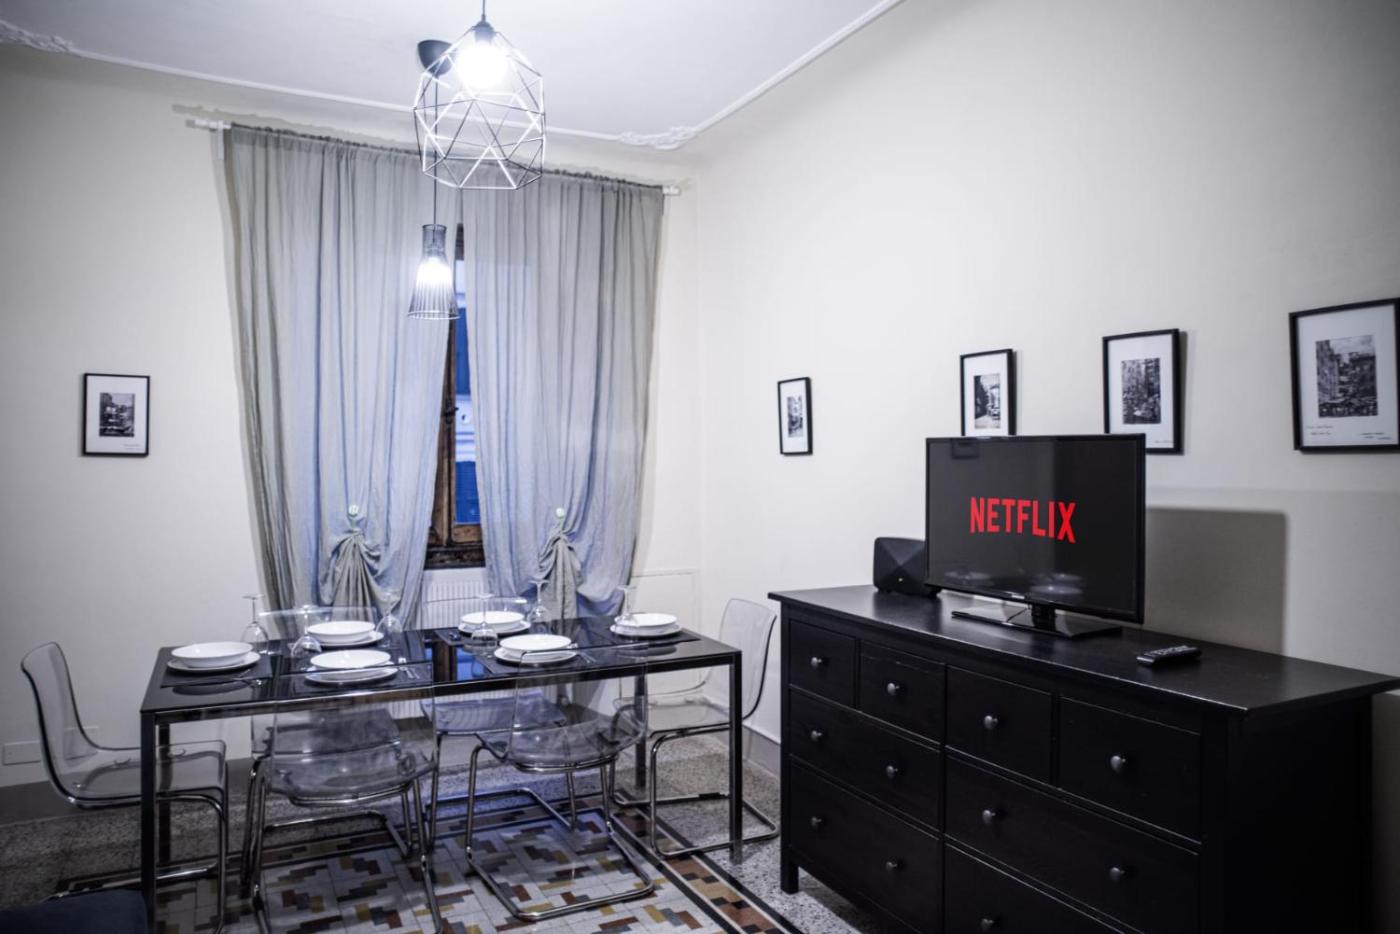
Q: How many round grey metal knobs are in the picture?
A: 11